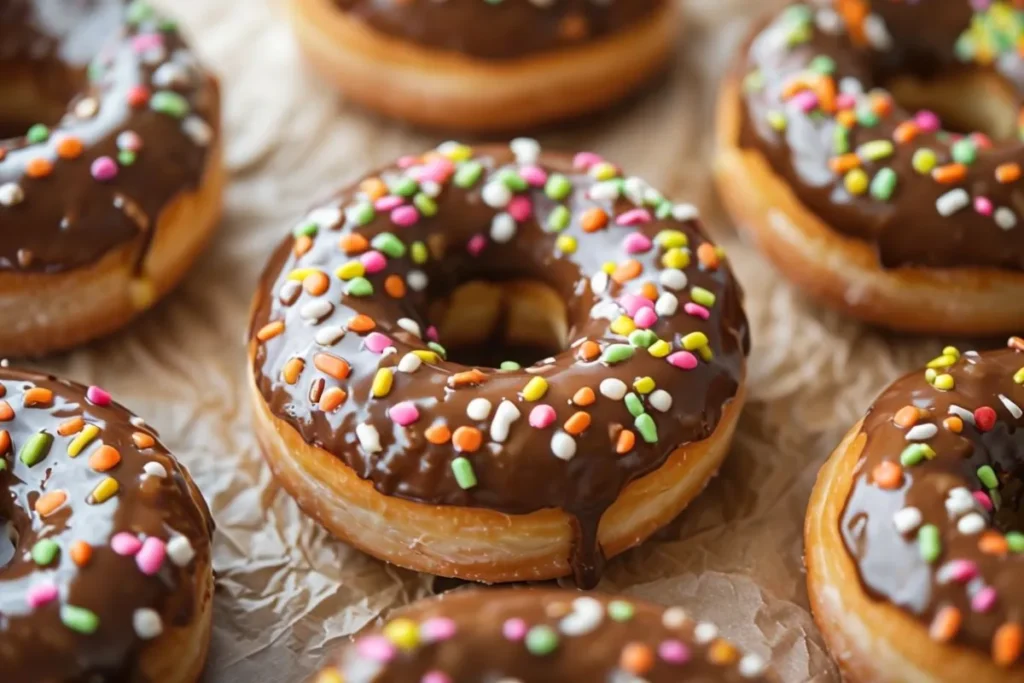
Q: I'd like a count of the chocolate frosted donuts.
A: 7